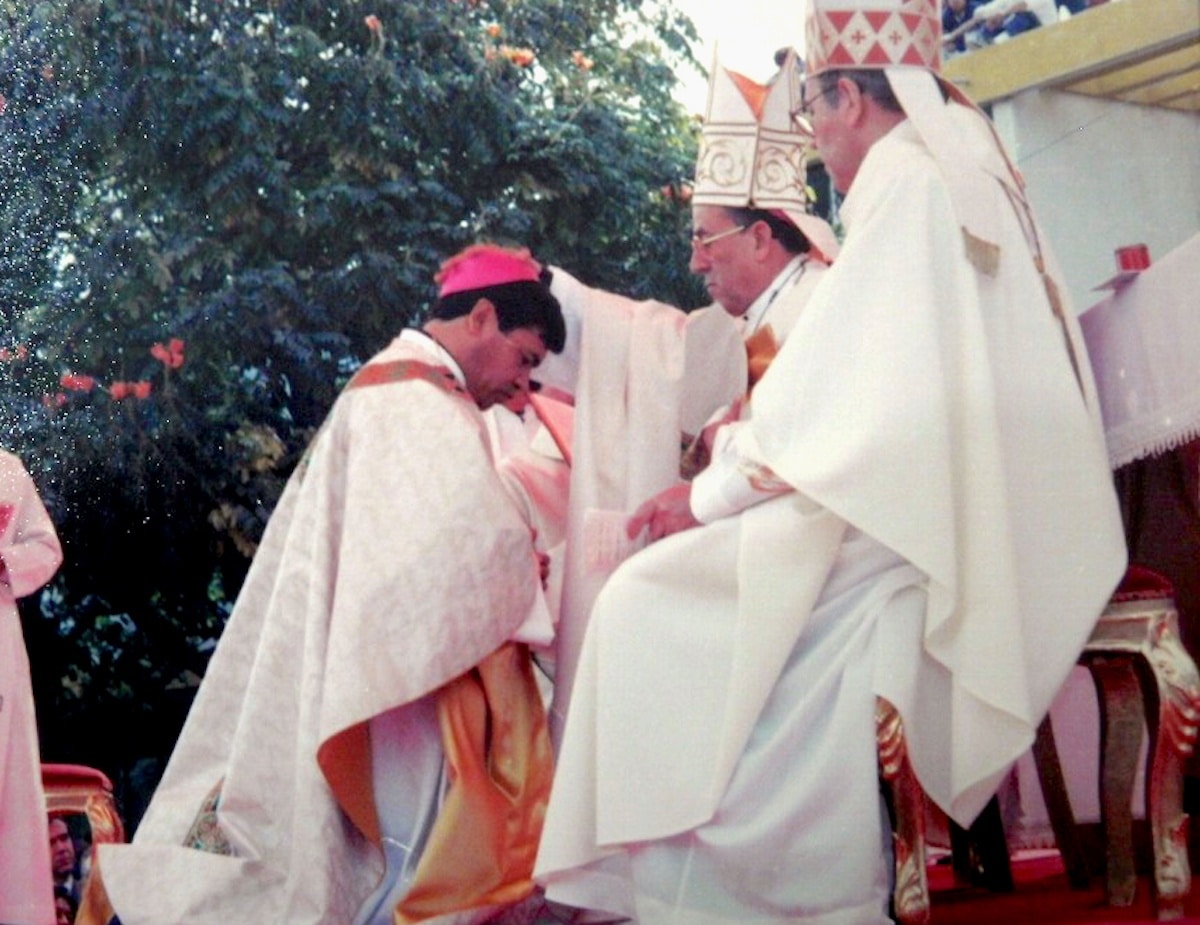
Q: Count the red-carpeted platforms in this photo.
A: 1